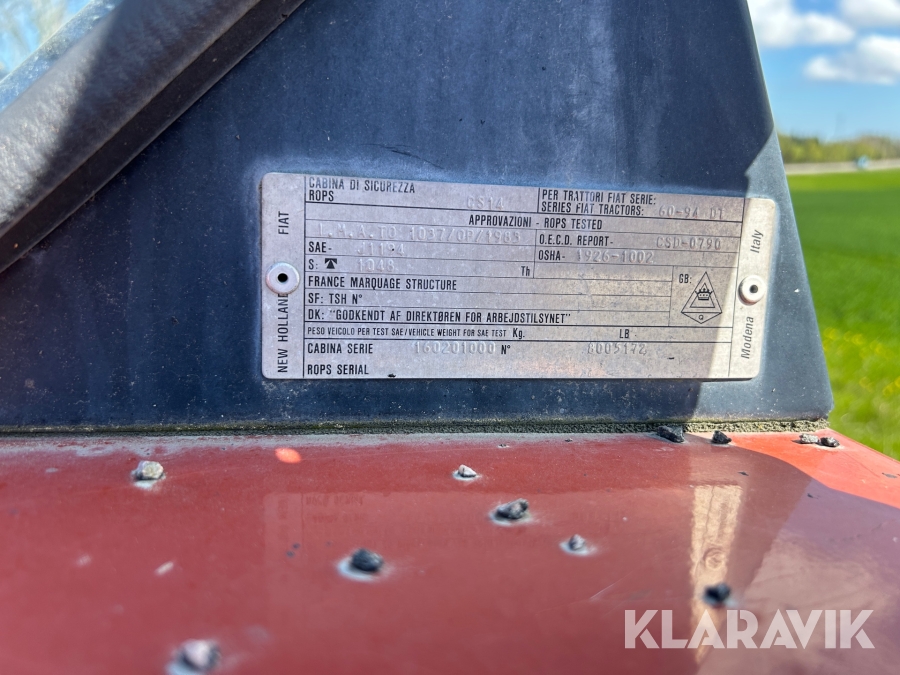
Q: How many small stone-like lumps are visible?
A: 11